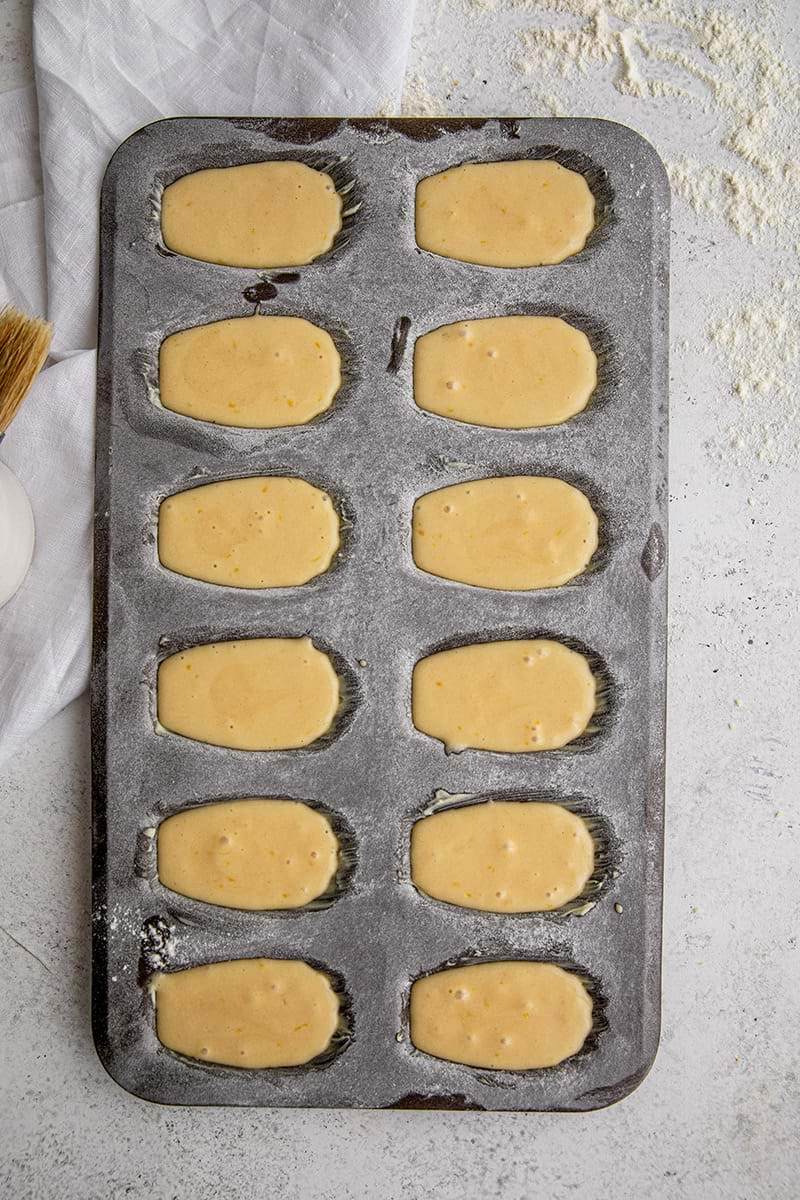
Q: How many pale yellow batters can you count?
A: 12